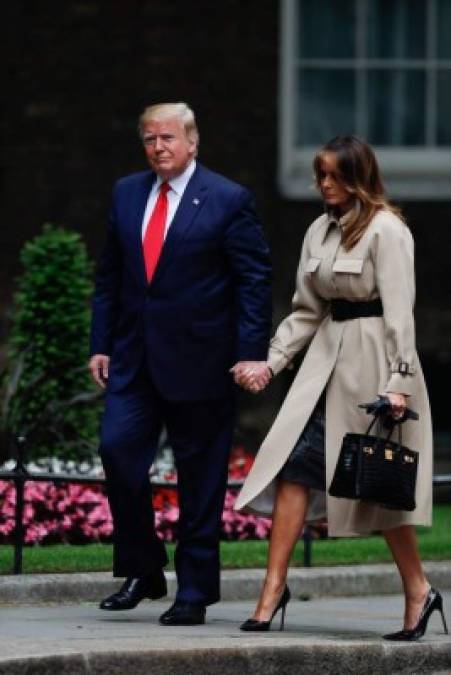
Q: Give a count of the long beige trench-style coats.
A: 1